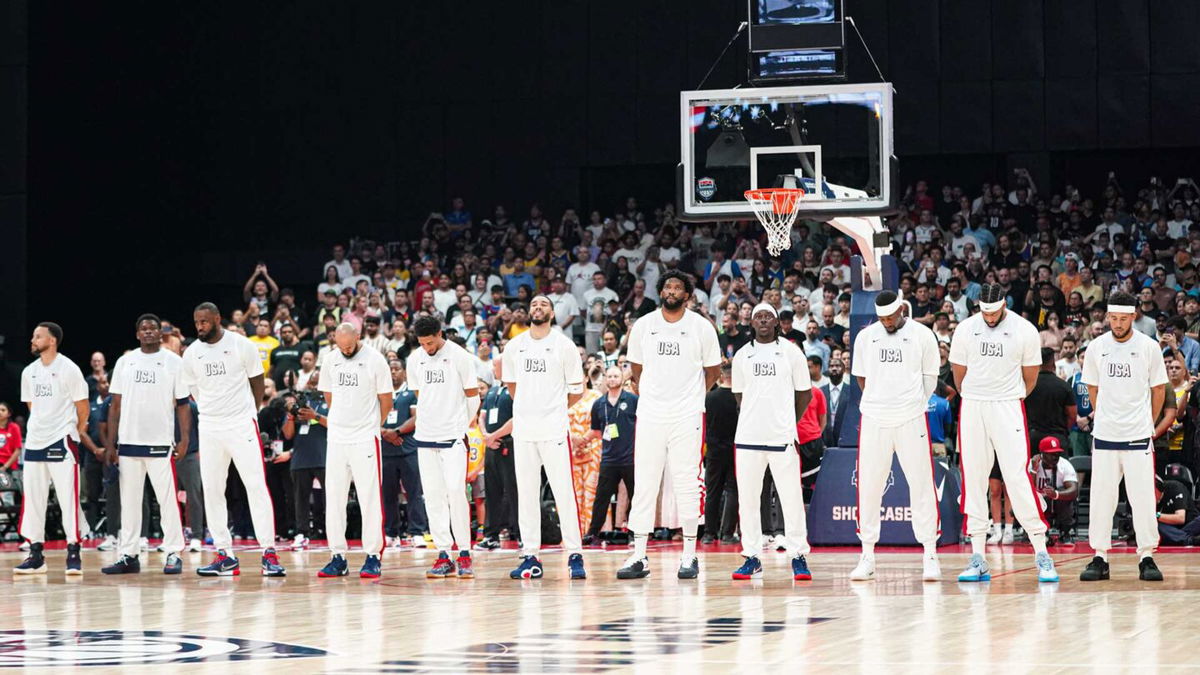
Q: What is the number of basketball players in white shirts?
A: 11